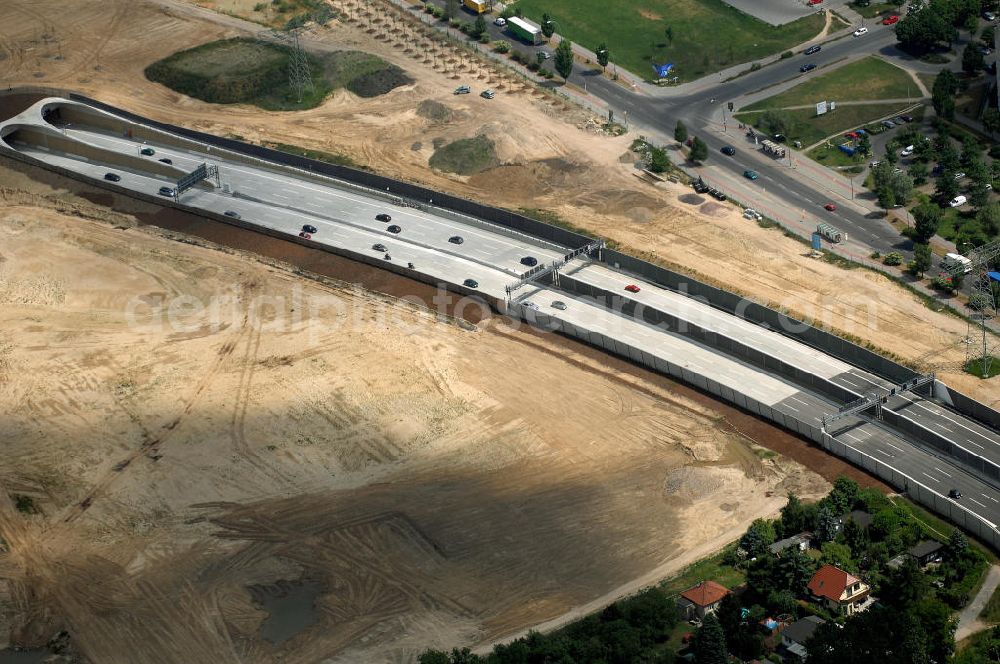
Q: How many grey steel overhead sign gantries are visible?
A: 3